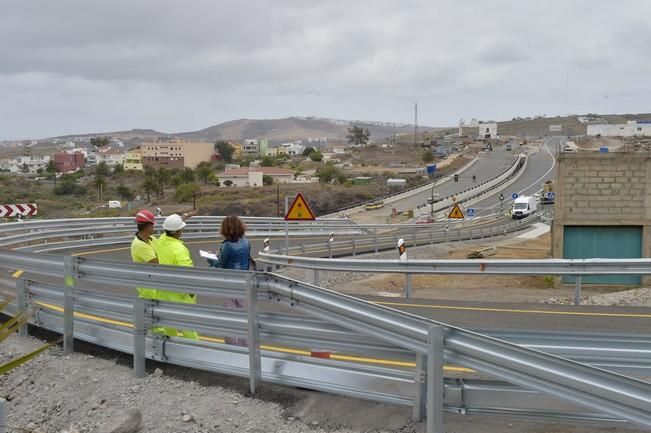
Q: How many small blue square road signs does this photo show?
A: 2